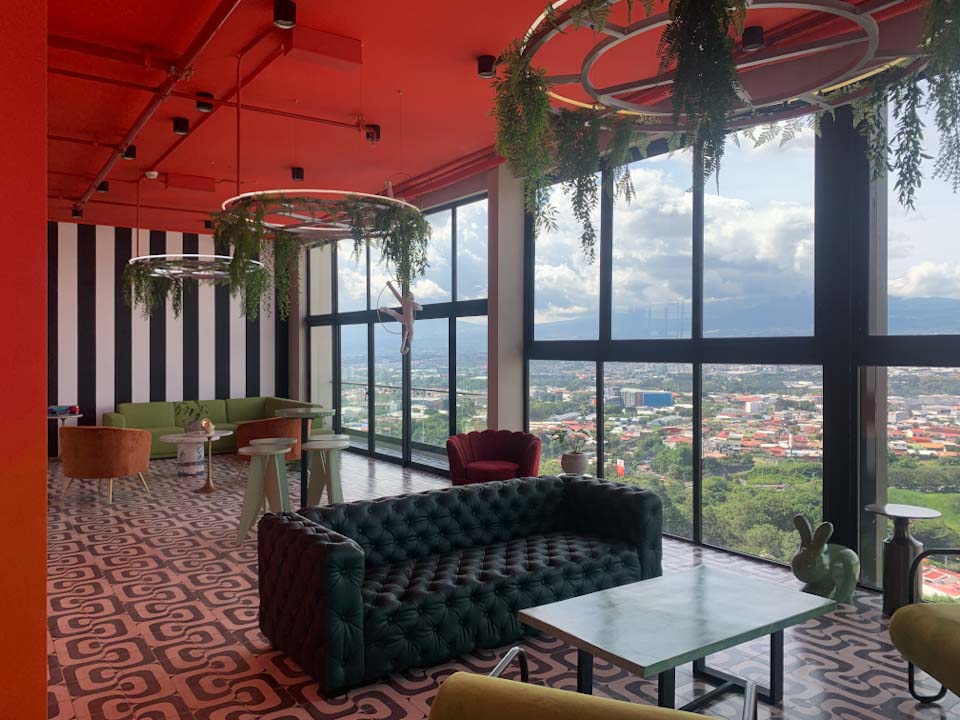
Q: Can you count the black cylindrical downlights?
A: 11